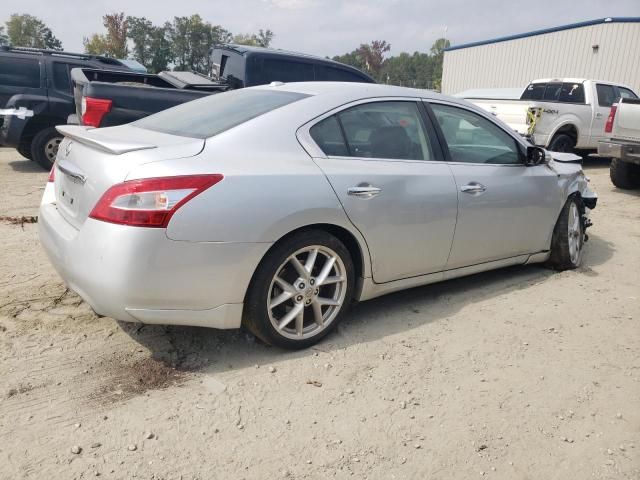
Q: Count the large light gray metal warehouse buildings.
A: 1